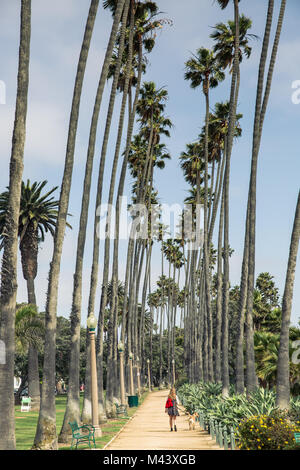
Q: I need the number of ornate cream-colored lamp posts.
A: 6